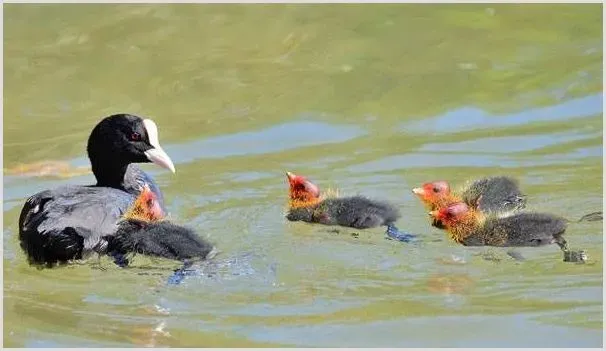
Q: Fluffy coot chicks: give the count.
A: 4